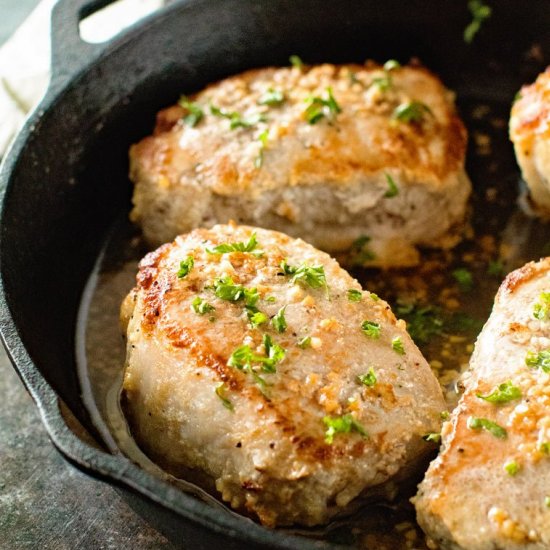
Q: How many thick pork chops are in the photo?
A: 4